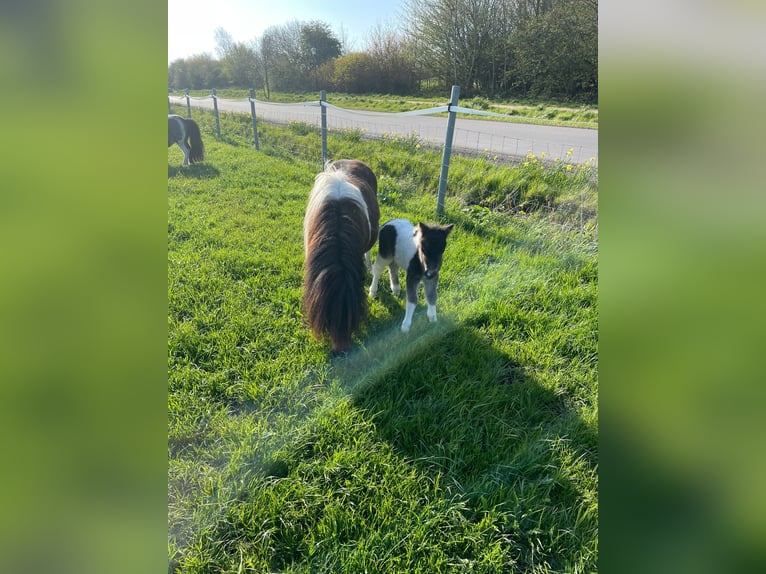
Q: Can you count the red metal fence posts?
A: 0